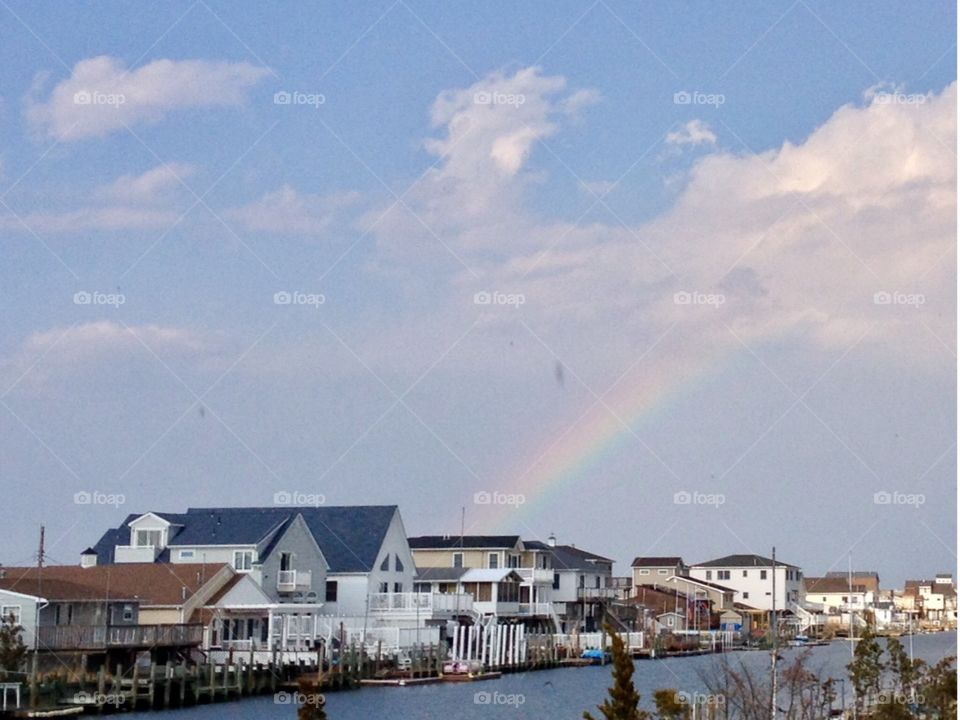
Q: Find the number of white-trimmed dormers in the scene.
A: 1